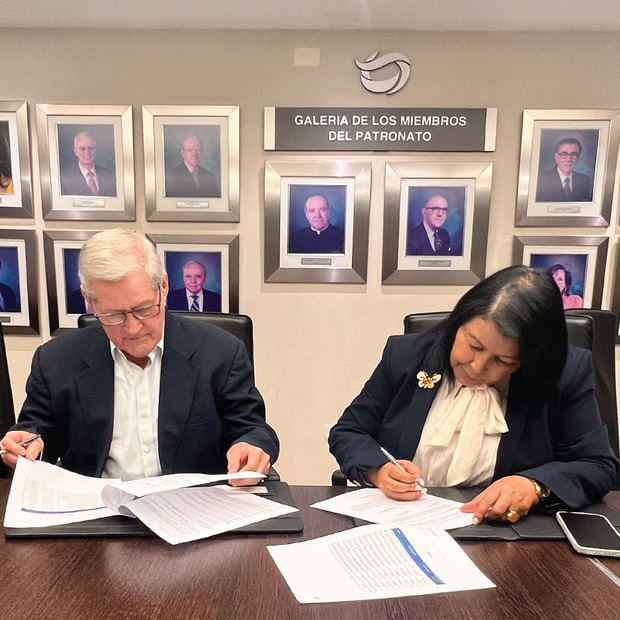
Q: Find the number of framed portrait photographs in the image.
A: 10